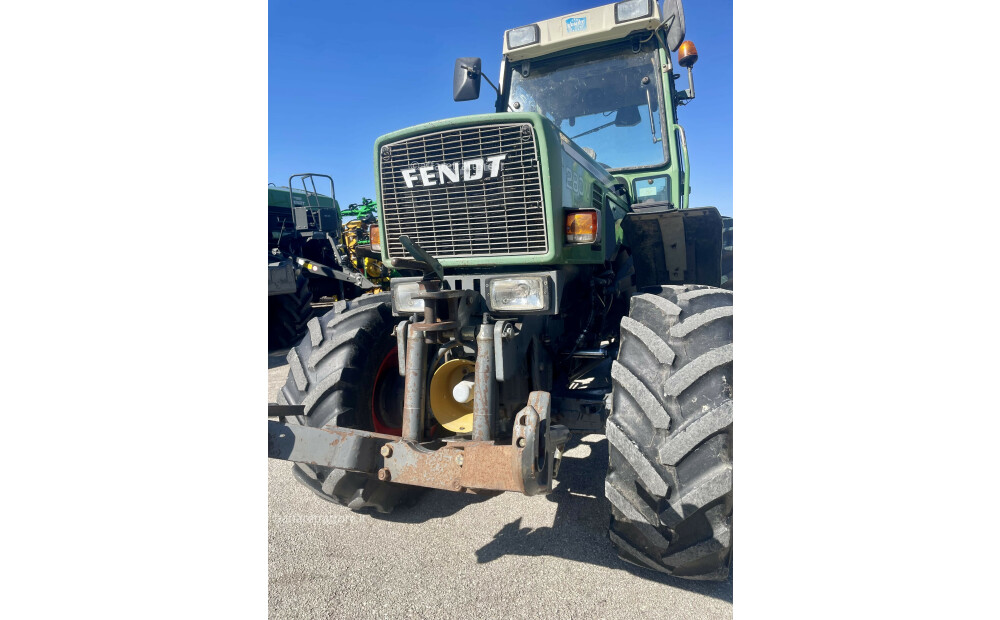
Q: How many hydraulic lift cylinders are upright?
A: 2